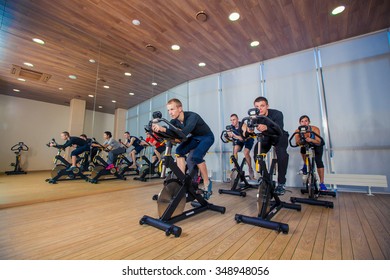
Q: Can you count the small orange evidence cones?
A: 0